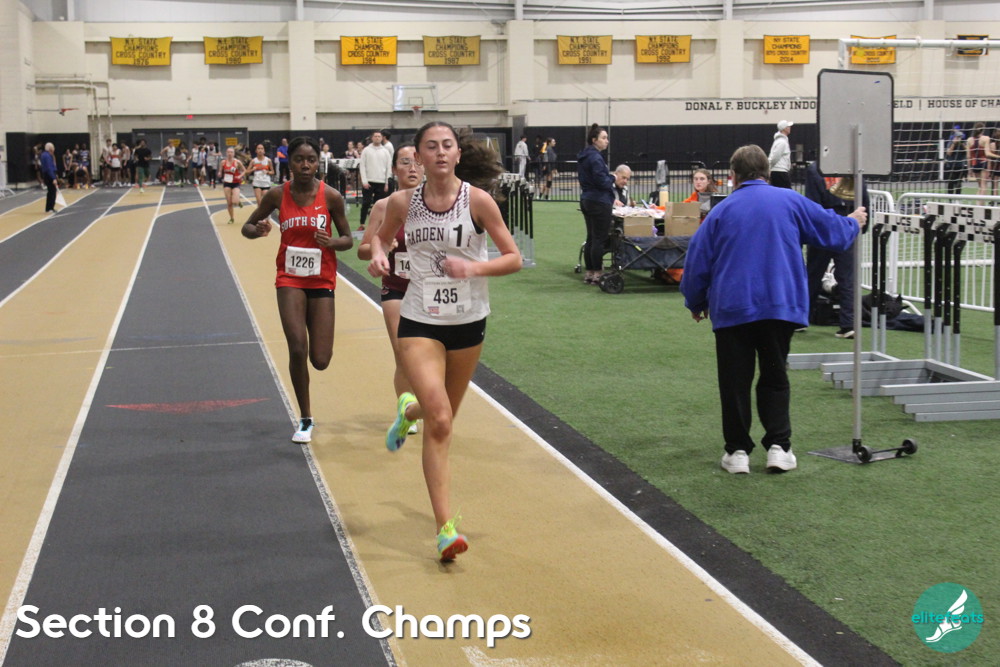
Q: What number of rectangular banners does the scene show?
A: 9